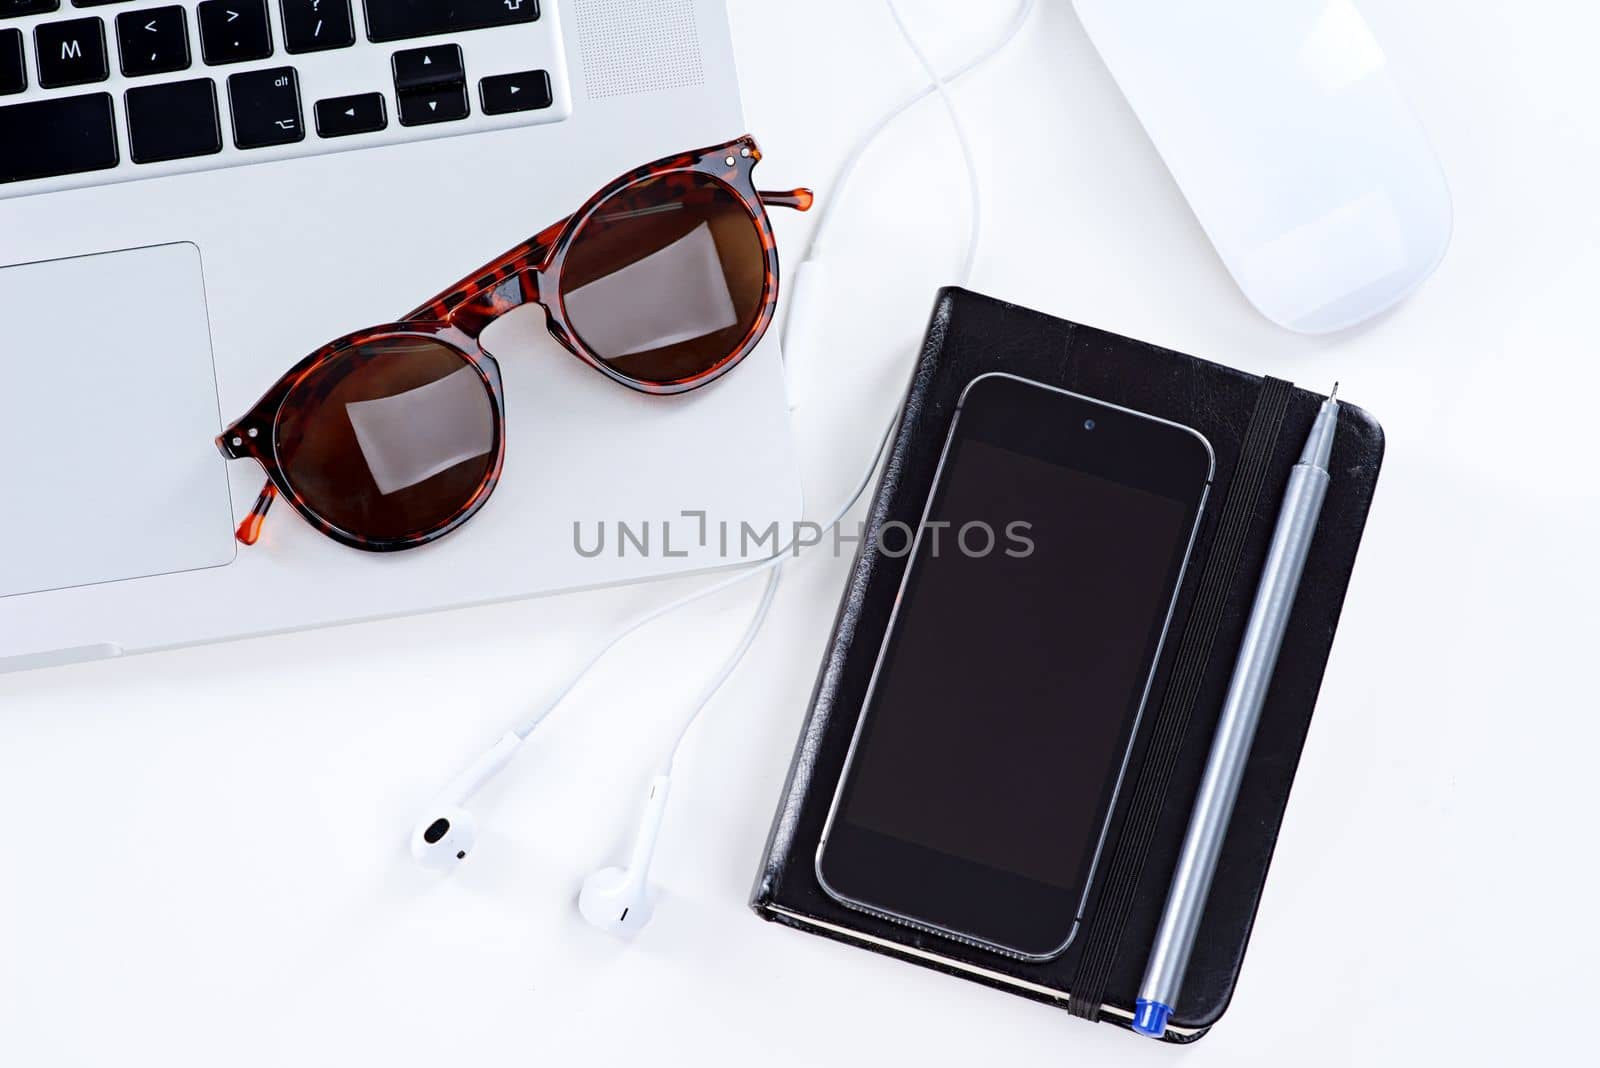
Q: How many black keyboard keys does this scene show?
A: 15